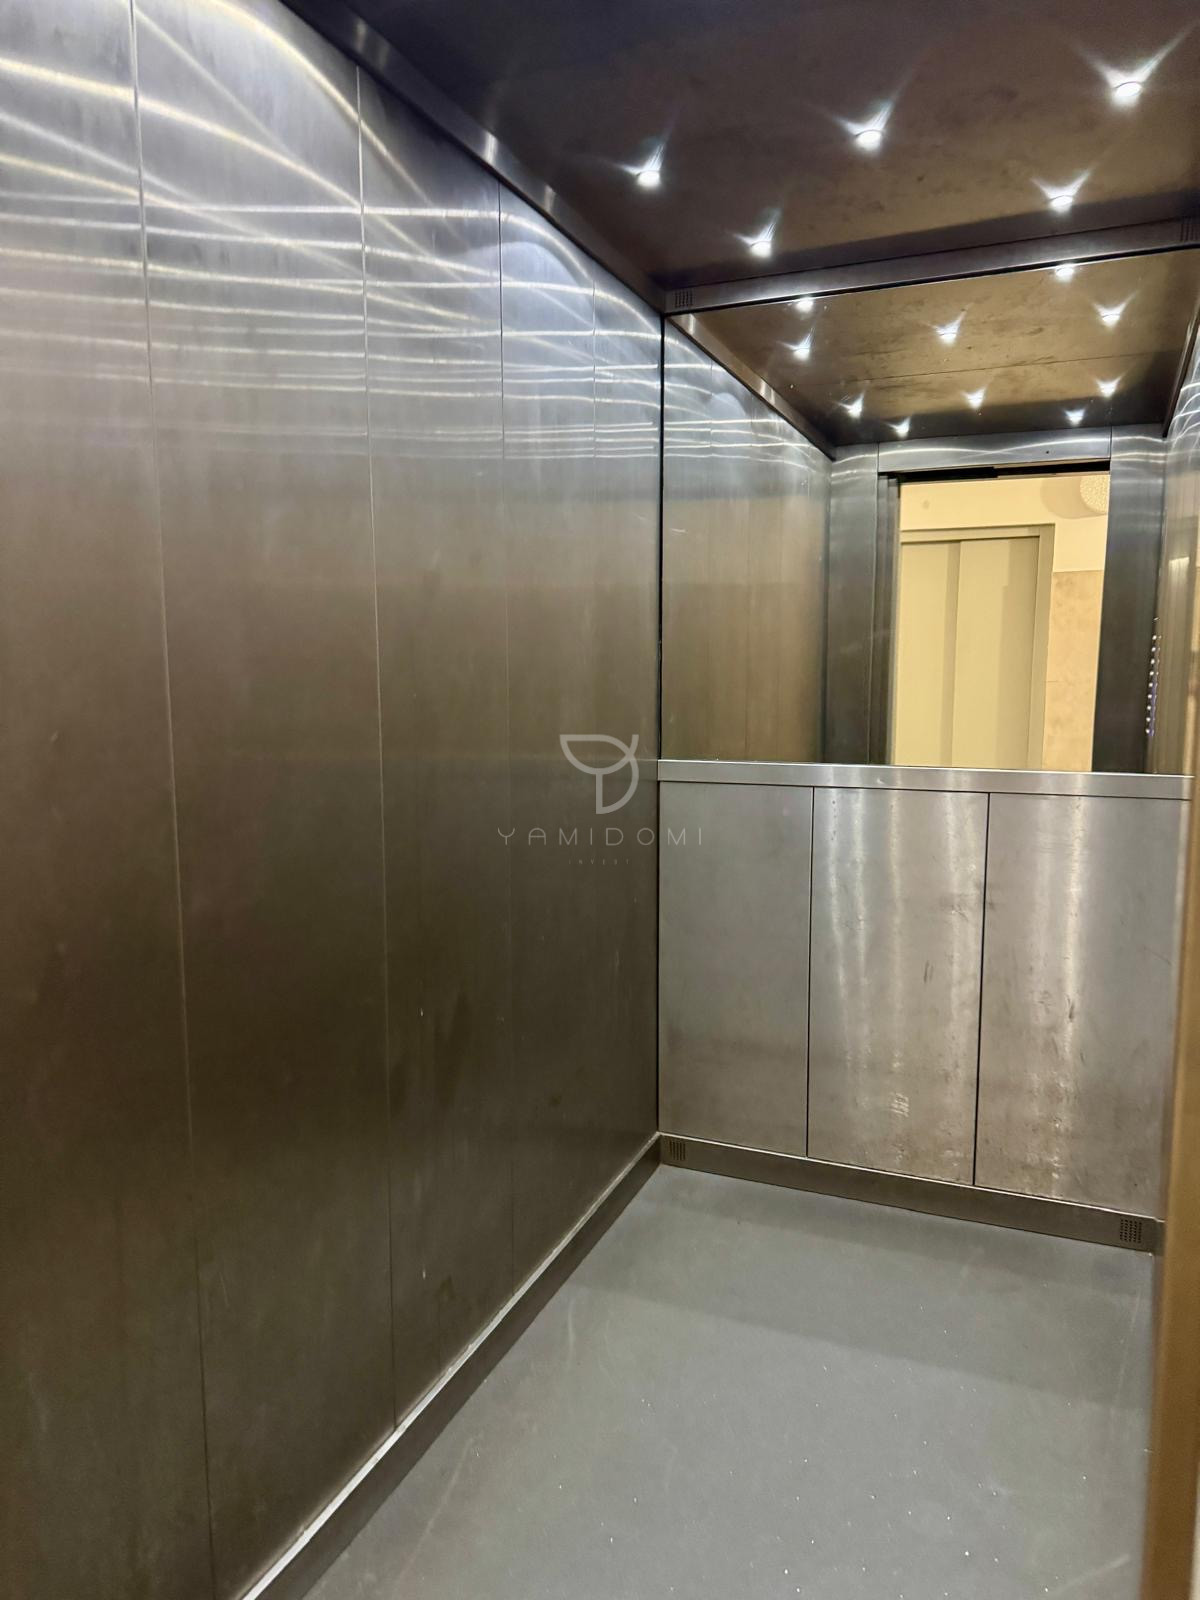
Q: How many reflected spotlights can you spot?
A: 10